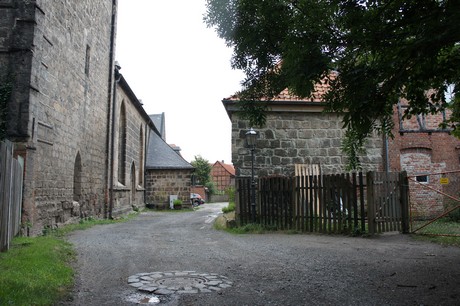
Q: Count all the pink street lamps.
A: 0